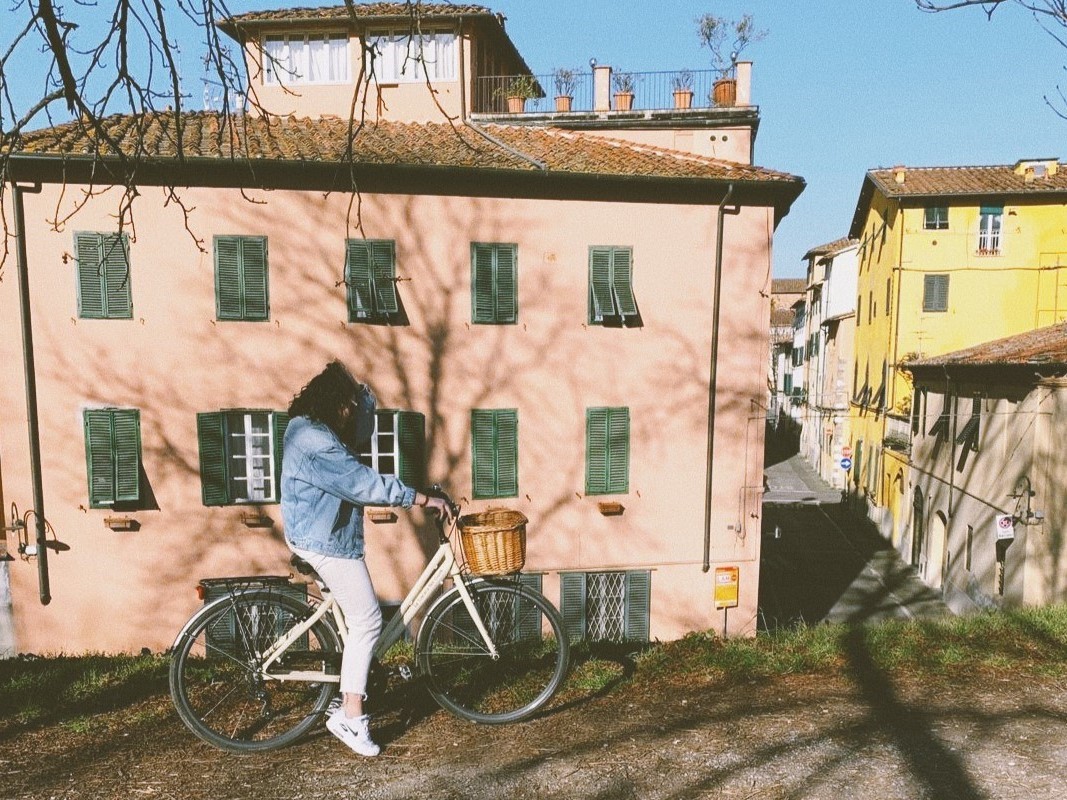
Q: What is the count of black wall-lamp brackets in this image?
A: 2